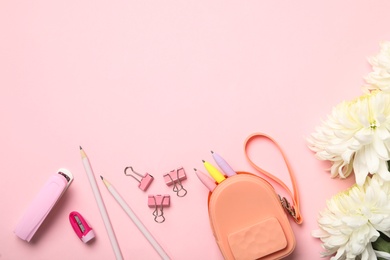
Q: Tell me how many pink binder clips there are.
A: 3